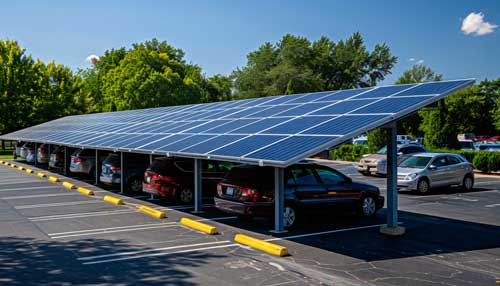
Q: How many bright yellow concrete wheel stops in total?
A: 13